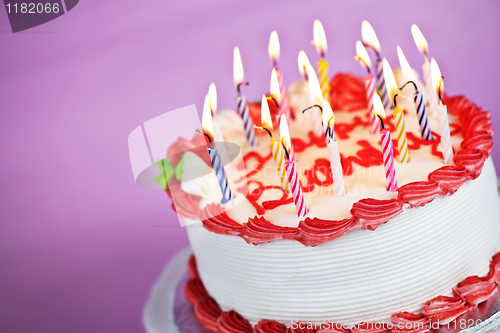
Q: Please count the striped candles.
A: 13